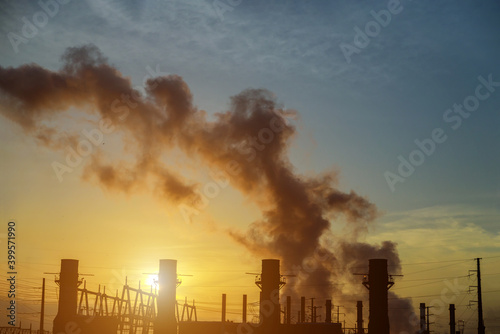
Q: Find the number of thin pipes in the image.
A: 8